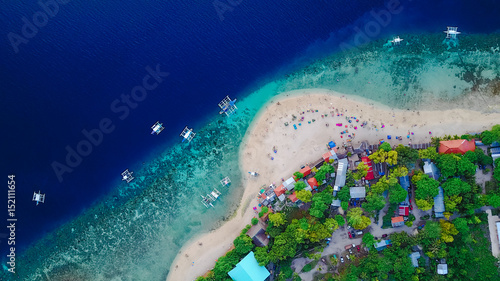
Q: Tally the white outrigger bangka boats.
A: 10